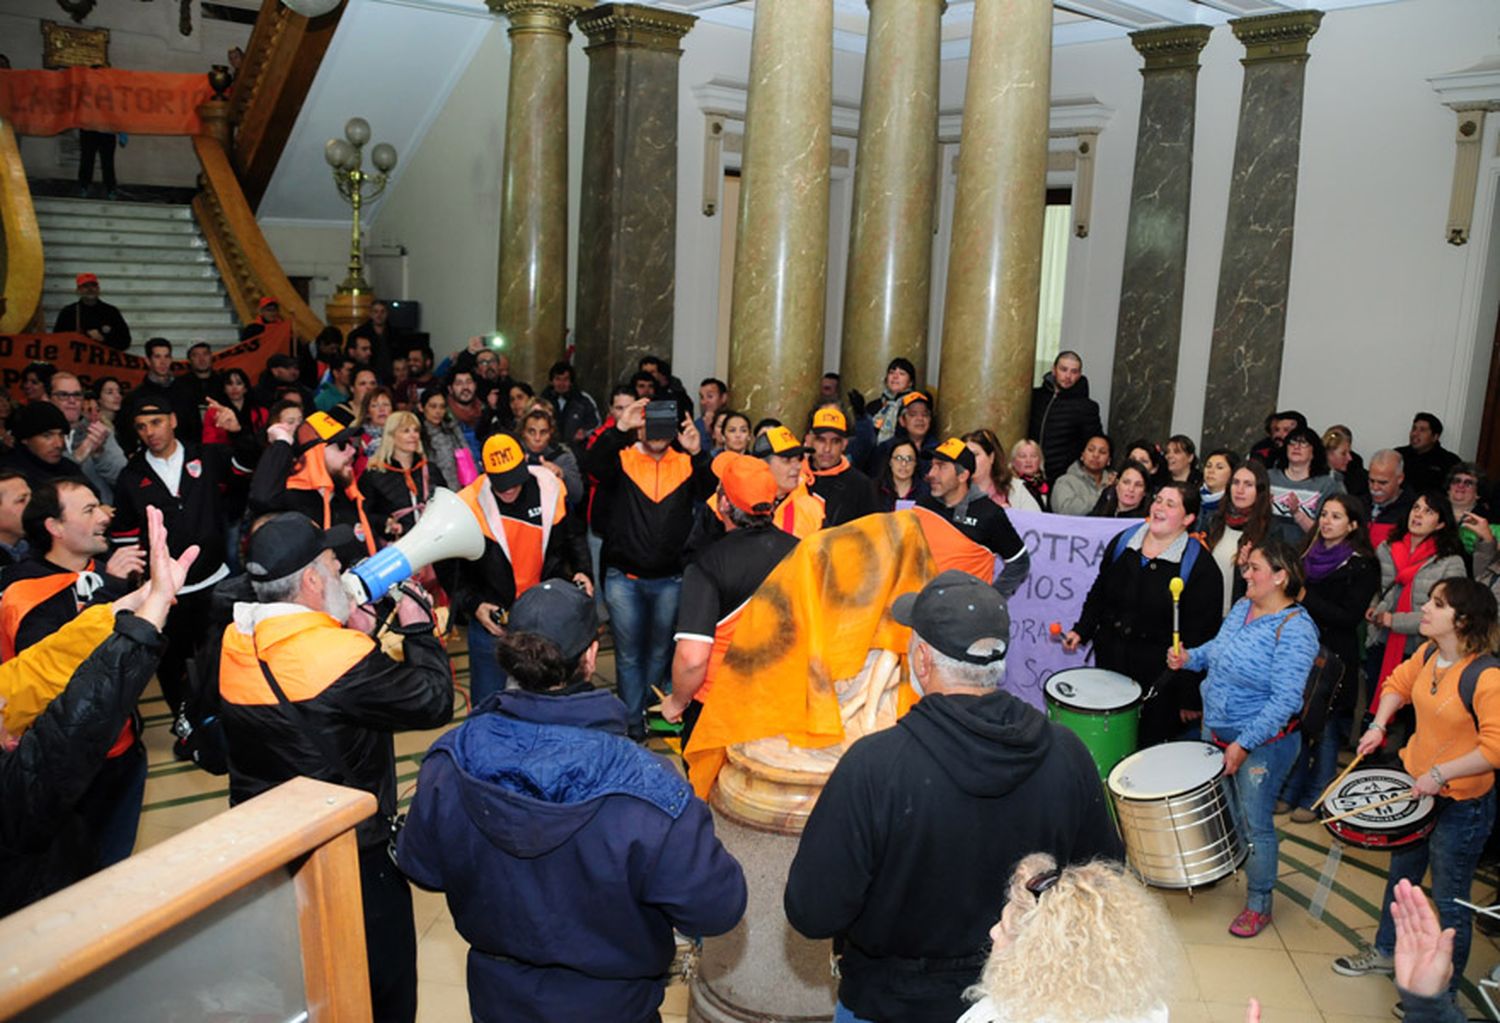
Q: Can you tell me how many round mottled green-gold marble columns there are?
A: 4